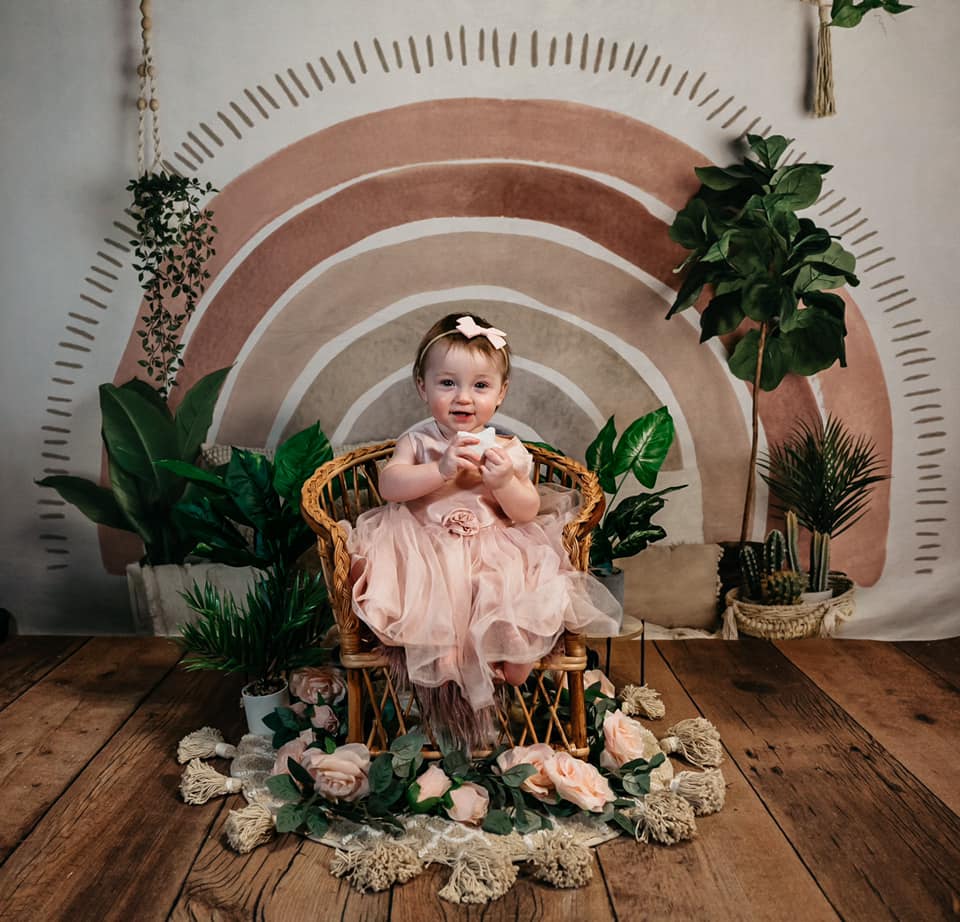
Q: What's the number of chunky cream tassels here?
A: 10